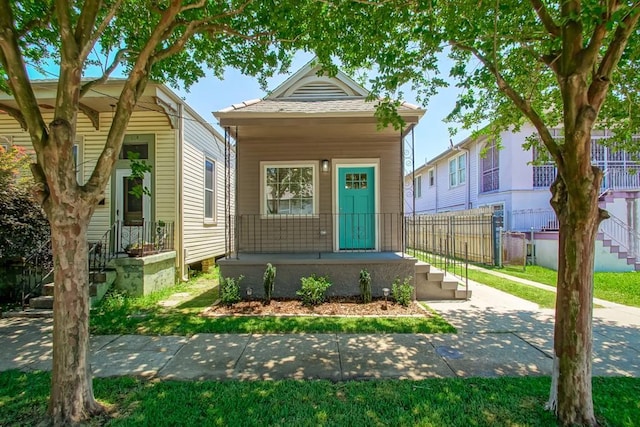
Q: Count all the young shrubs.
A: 5